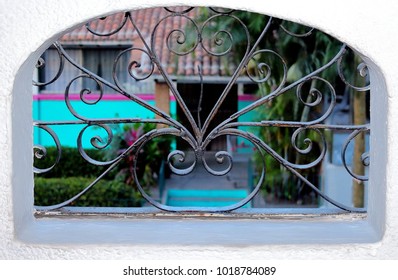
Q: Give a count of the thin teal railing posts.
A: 2